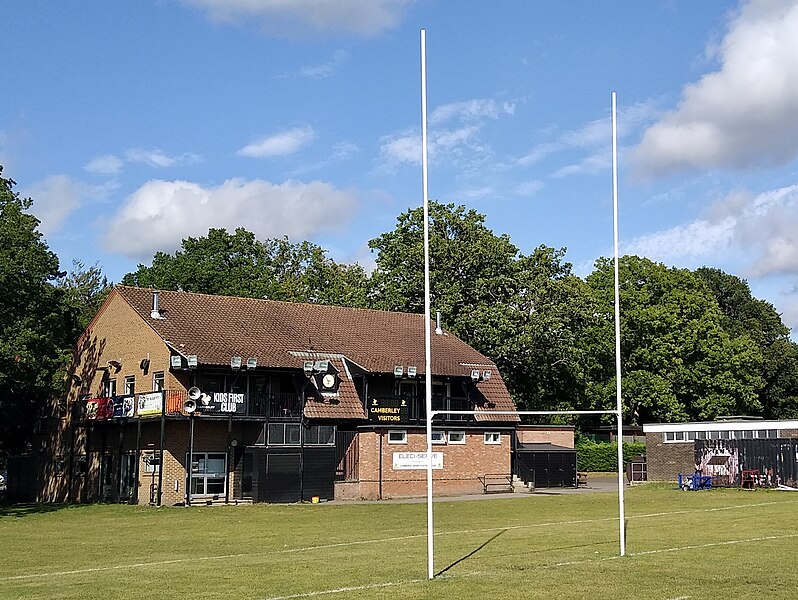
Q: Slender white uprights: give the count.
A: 2